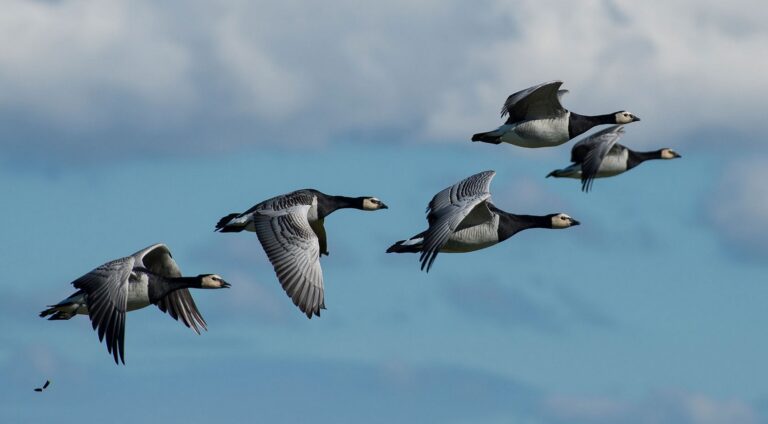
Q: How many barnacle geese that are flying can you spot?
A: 5